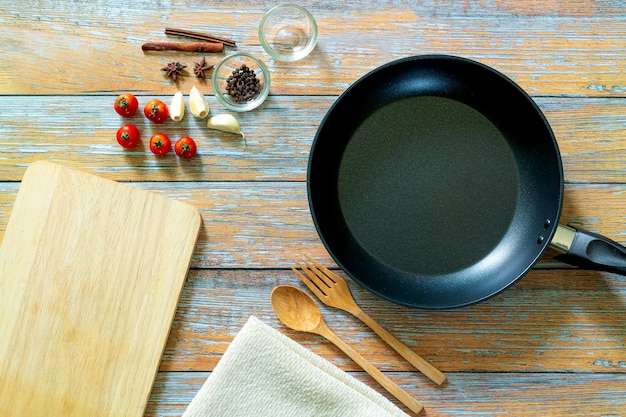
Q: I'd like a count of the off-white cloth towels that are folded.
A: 1